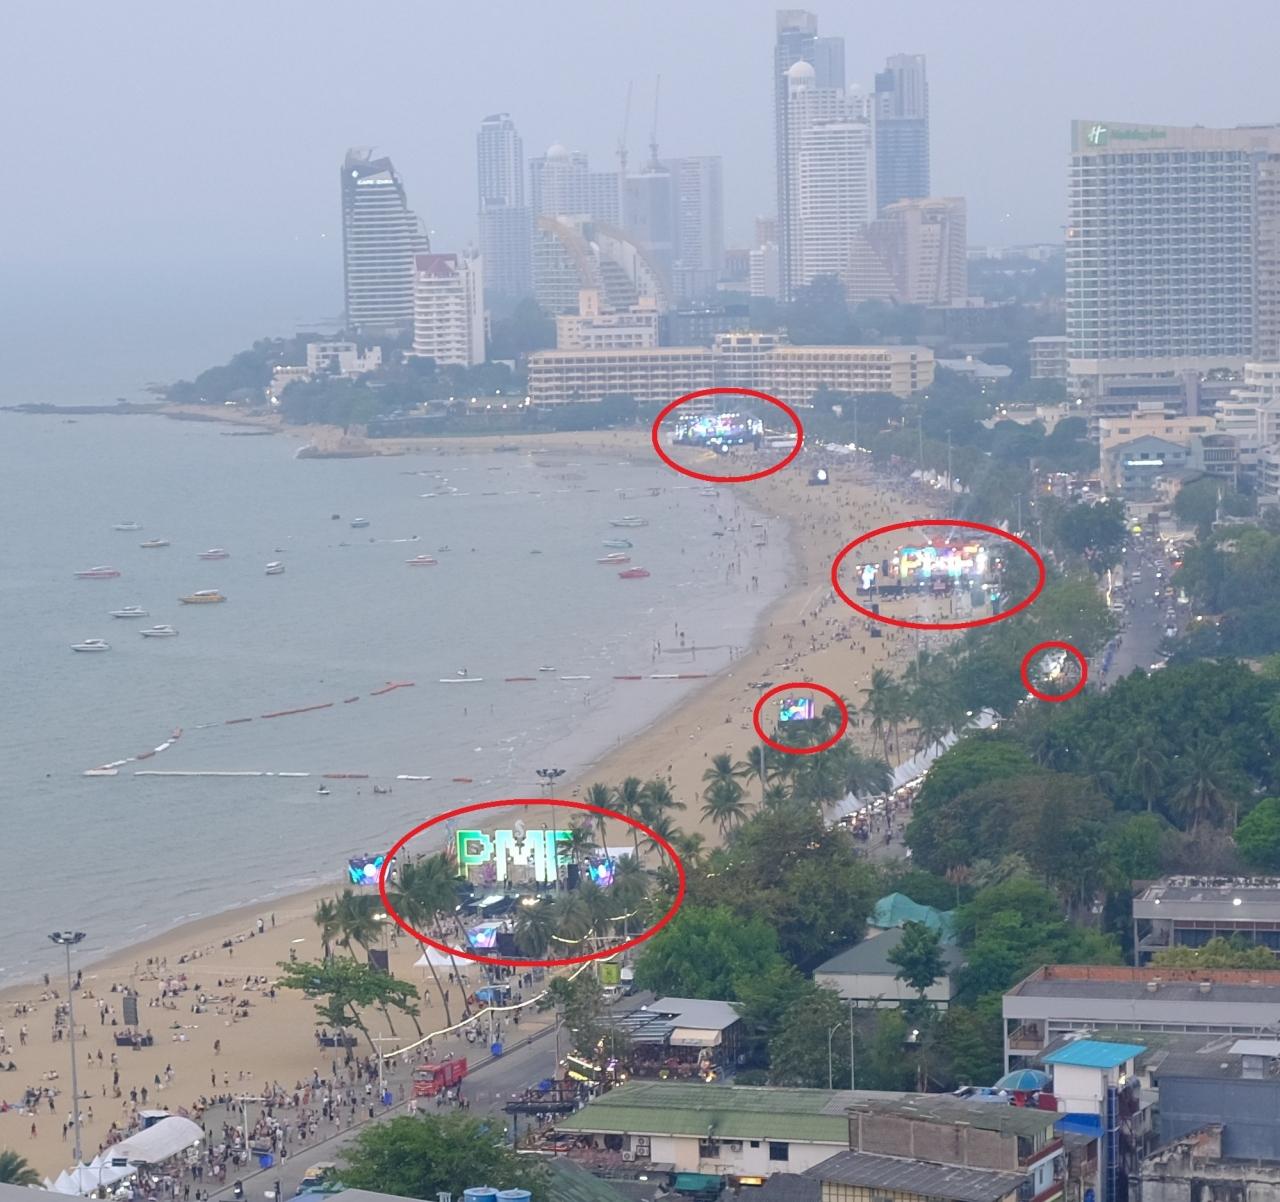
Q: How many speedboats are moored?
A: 15